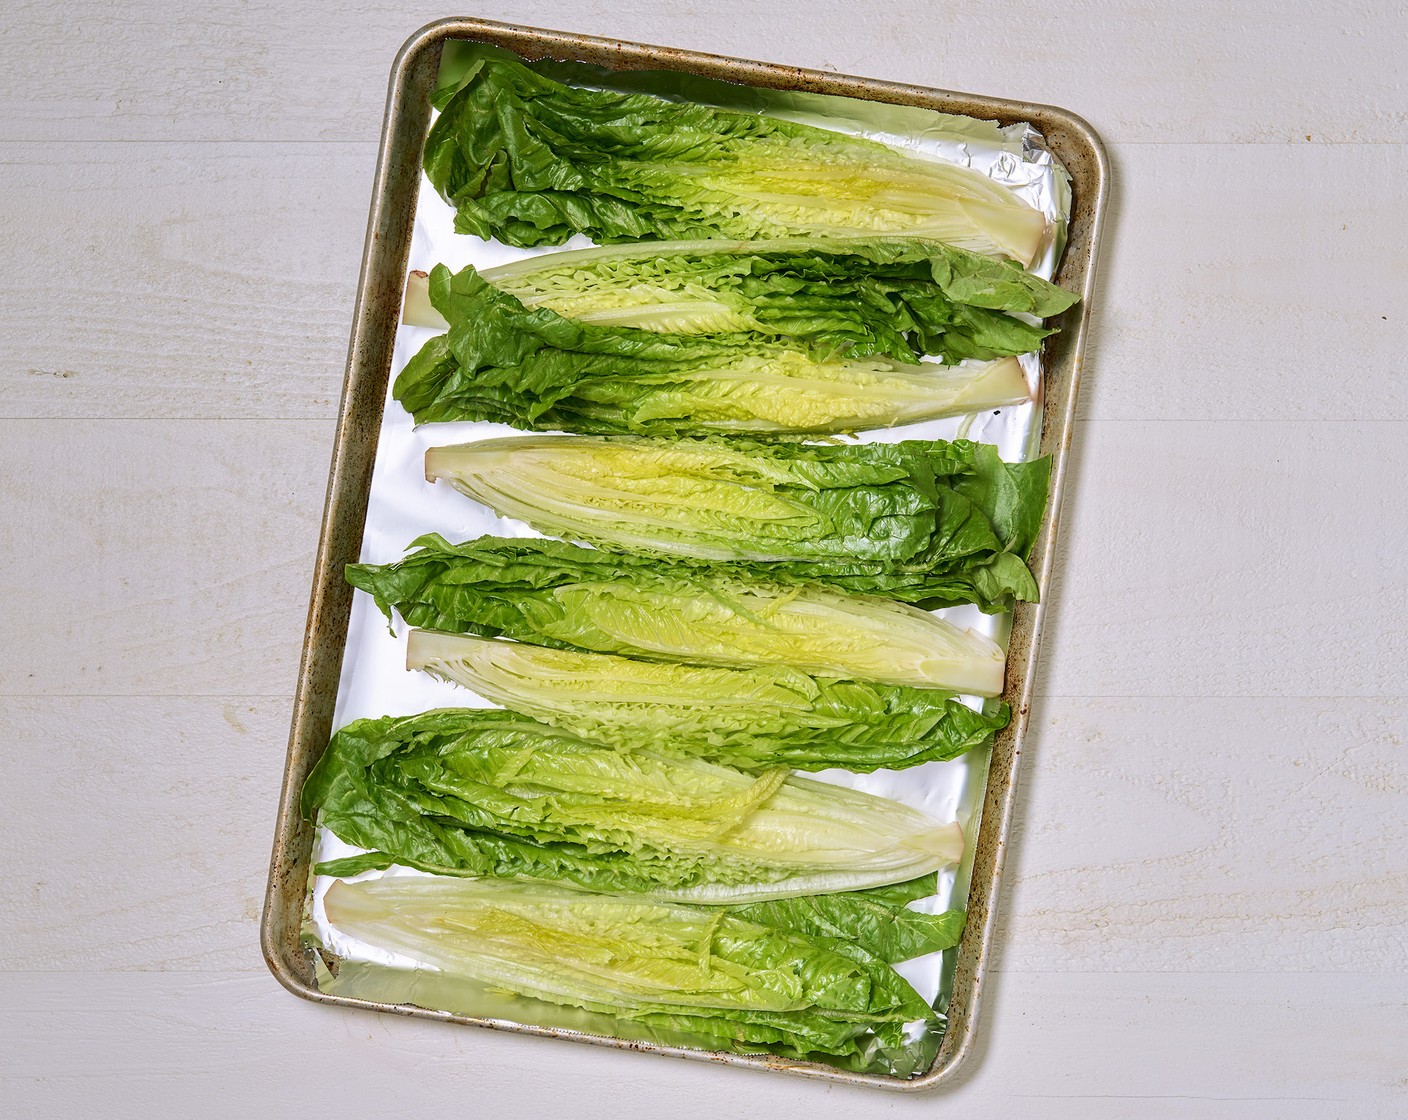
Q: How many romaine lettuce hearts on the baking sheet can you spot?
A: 8